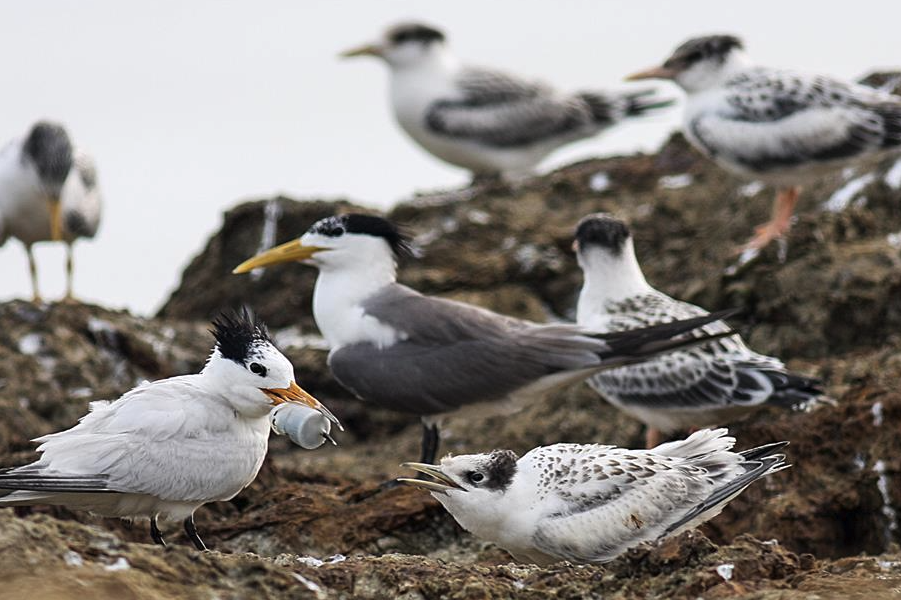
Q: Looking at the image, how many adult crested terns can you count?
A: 2